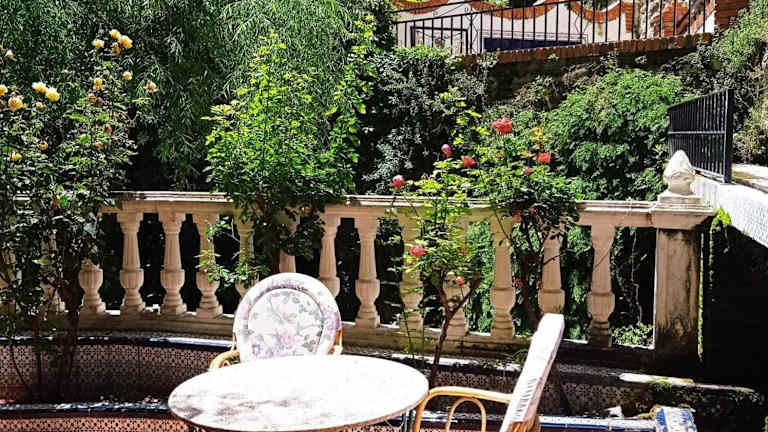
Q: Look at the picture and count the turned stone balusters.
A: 15